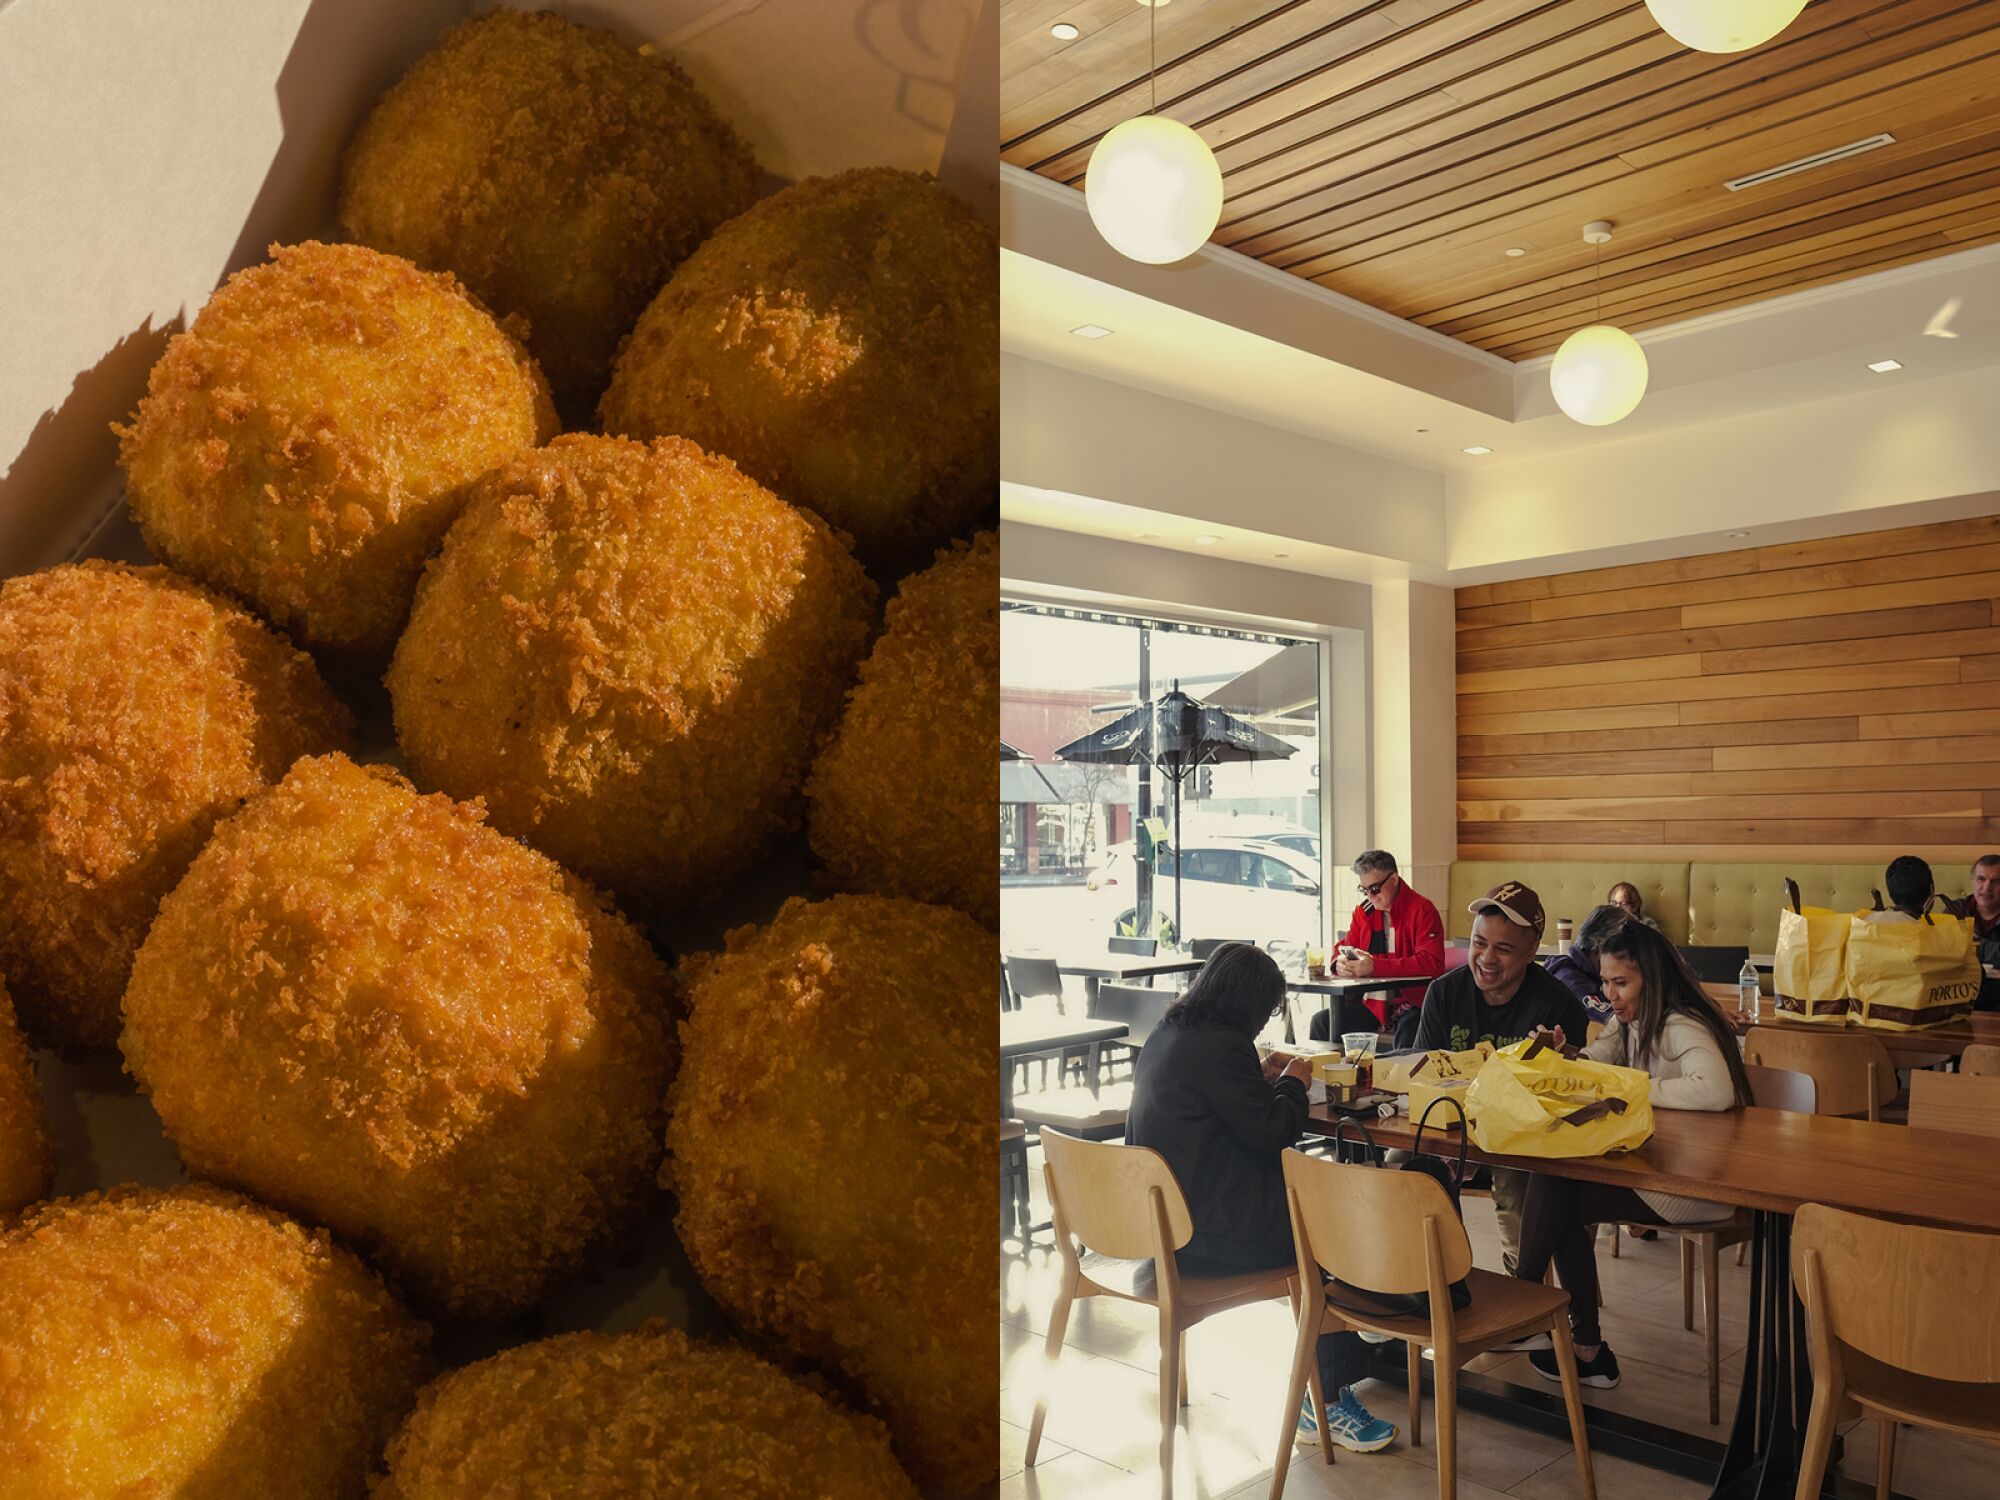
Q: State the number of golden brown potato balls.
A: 11